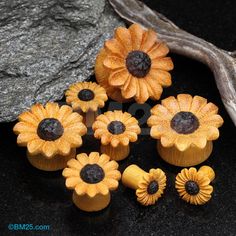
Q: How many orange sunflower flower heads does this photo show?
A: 8